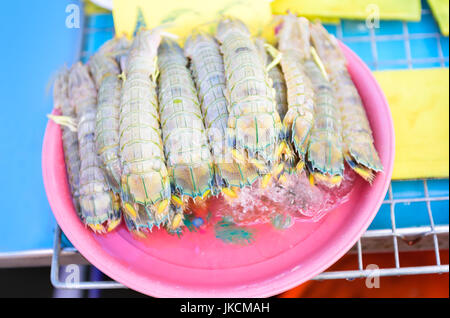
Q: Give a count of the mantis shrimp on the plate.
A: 11